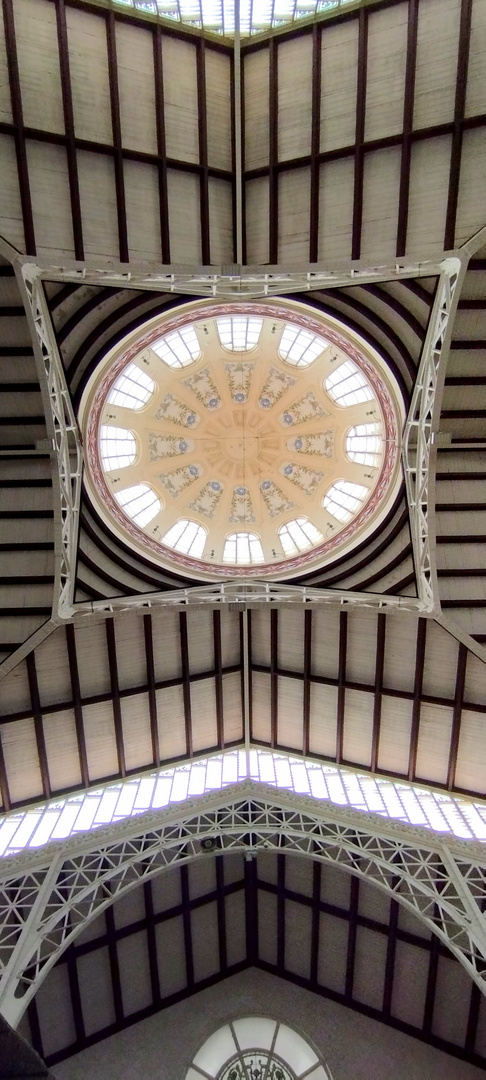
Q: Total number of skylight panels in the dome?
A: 12